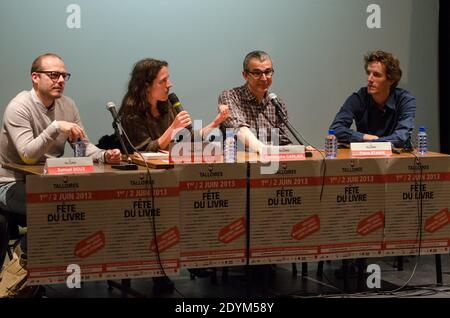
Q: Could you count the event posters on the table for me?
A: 6